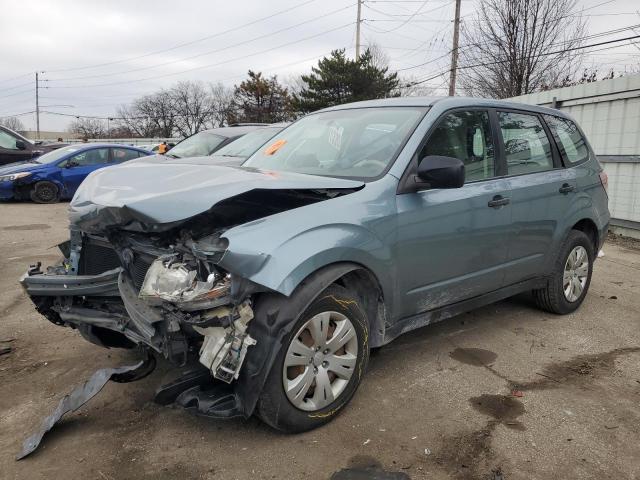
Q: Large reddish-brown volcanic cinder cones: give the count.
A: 0